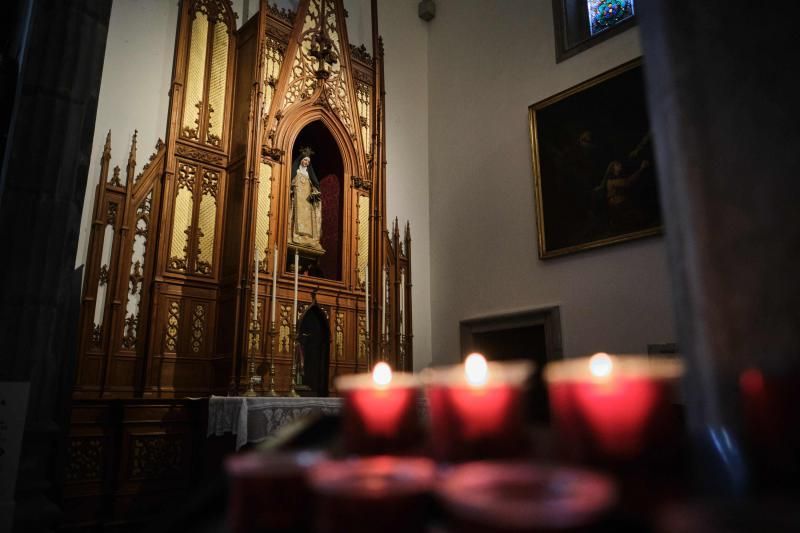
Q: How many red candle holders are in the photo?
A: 6